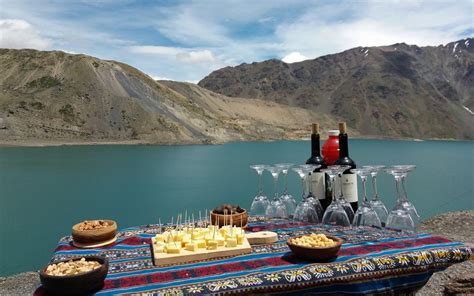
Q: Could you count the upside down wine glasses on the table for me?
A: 11